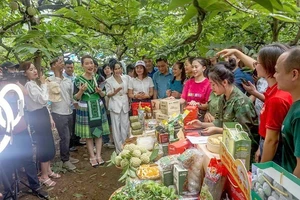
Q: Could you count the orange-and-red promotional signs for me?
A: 1